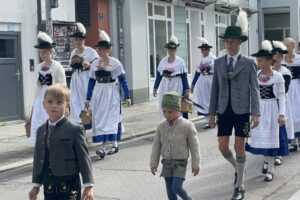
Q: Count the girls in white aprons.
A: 8